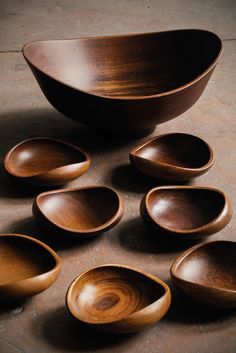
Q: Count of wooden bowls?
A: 8